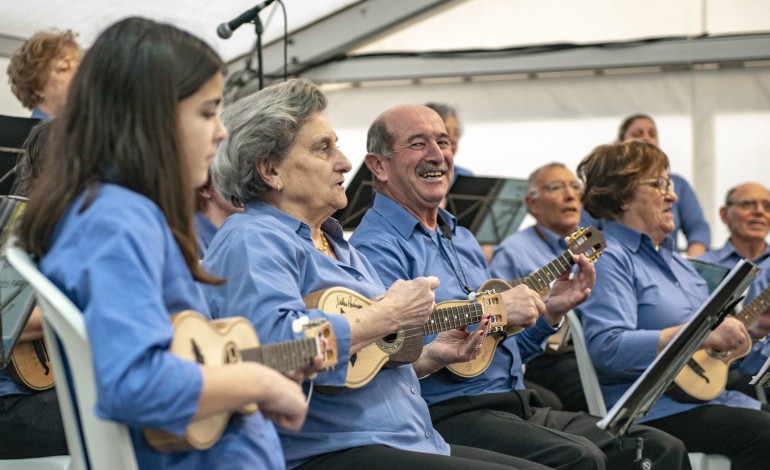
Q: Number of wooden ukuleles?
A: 5